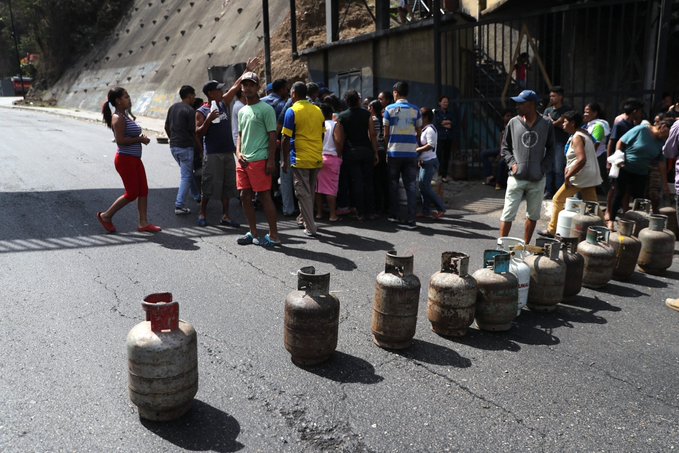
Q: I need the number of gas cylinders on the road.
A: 15